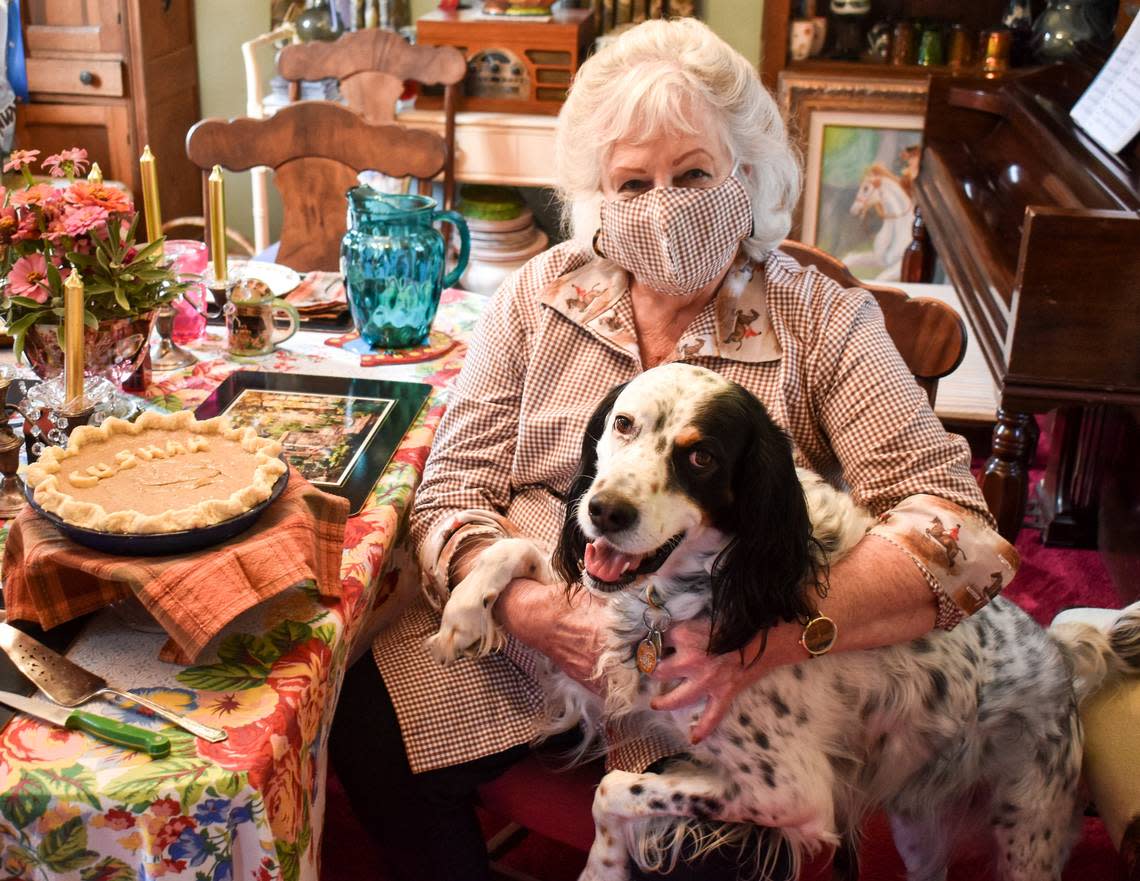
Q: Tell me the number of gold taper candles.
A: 4